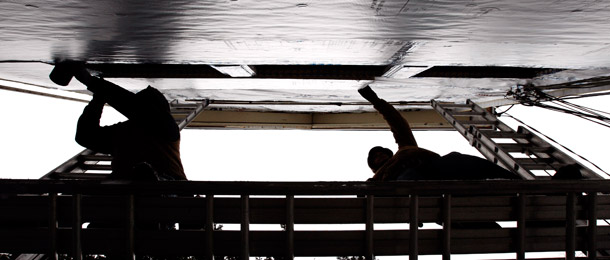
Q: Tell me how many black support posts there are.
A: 12